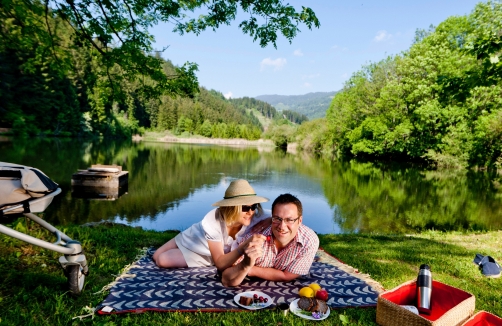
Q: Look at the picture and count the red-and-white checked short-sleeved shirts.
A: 1